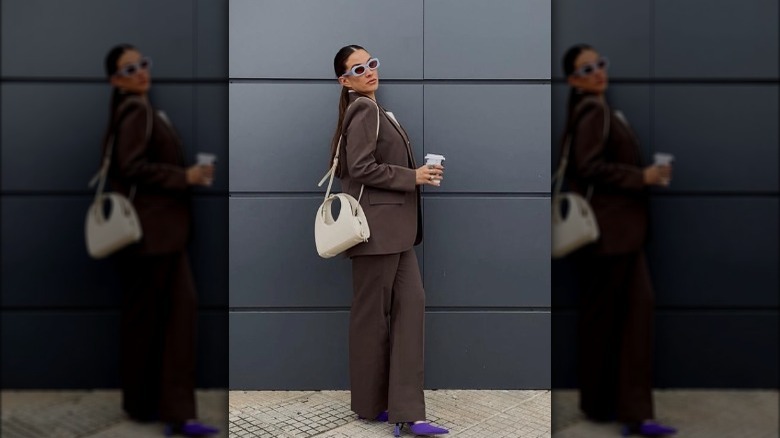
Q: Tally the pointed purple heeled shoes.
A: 2